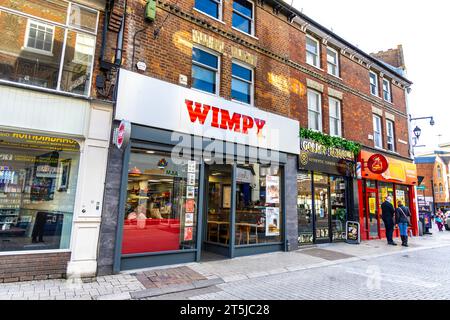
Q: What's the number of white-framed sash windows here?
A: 12